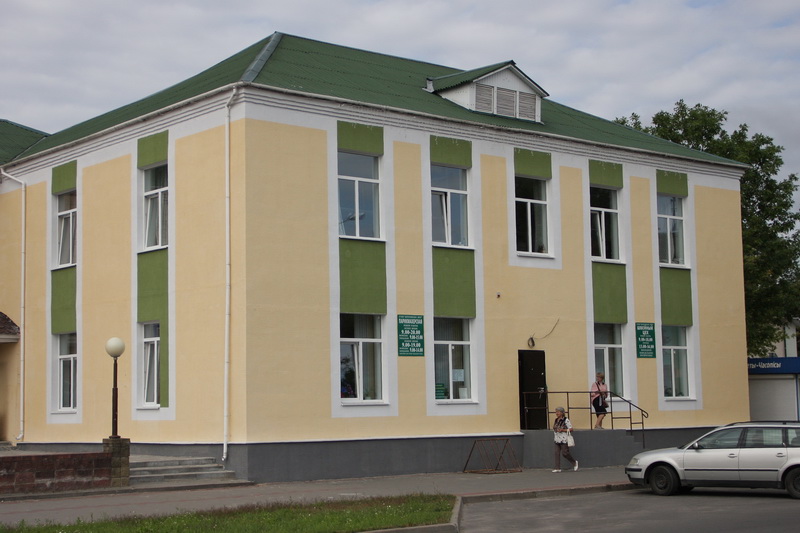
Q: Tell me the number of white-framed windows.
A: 13